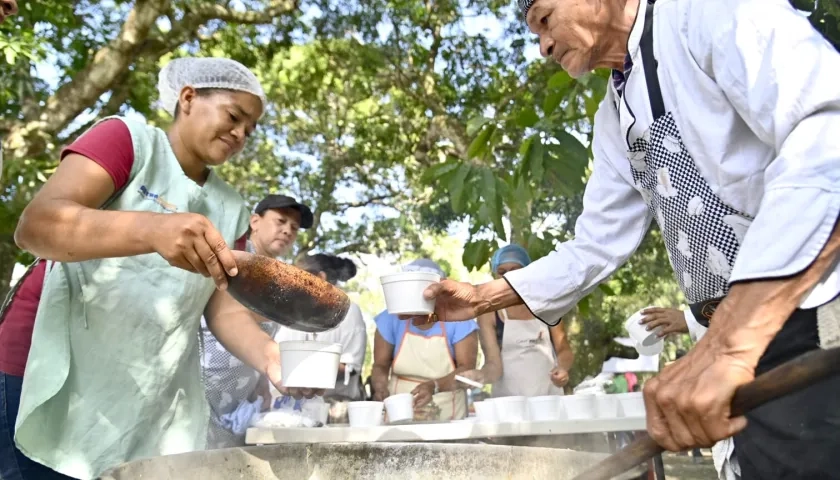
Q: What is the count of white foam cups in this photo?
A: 12